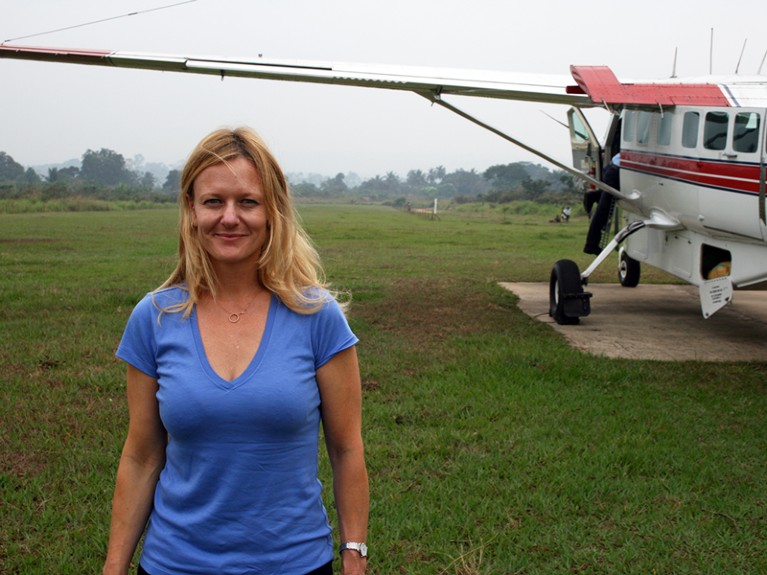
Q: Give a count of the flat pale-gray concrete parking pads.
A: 1